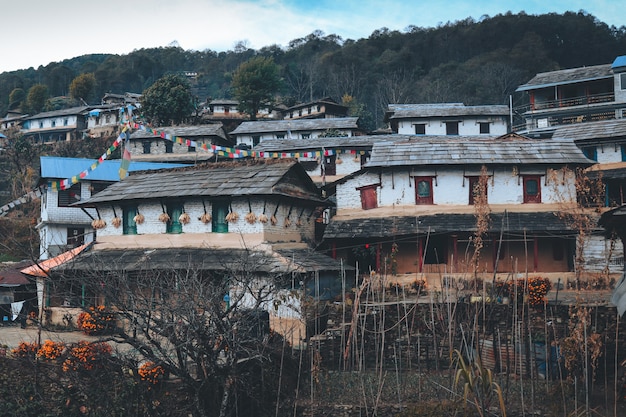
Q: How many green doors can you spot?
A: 3